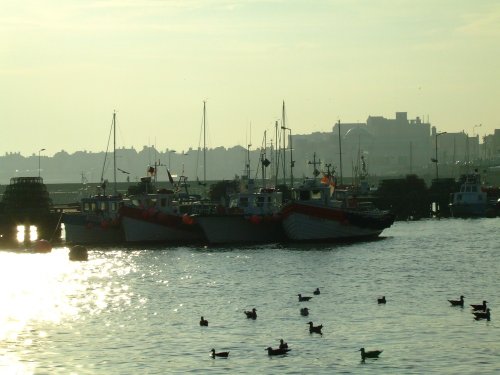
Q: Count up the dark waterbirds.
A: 14